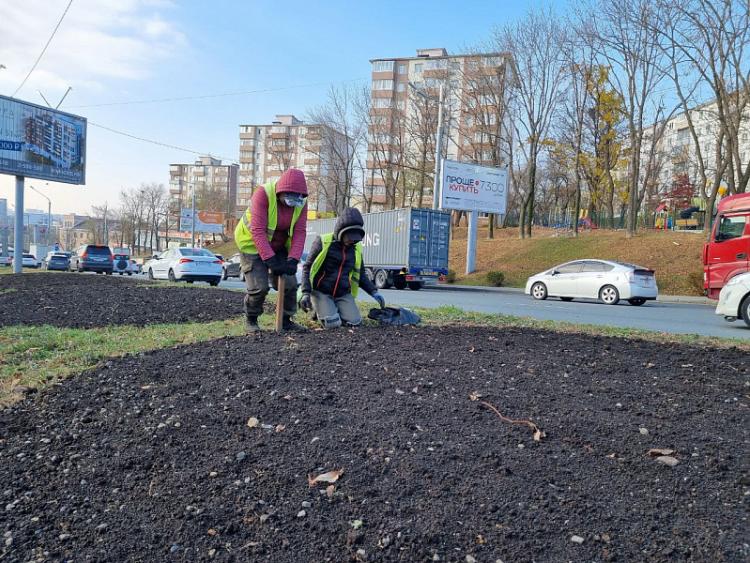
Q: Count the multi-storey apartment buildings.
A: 4